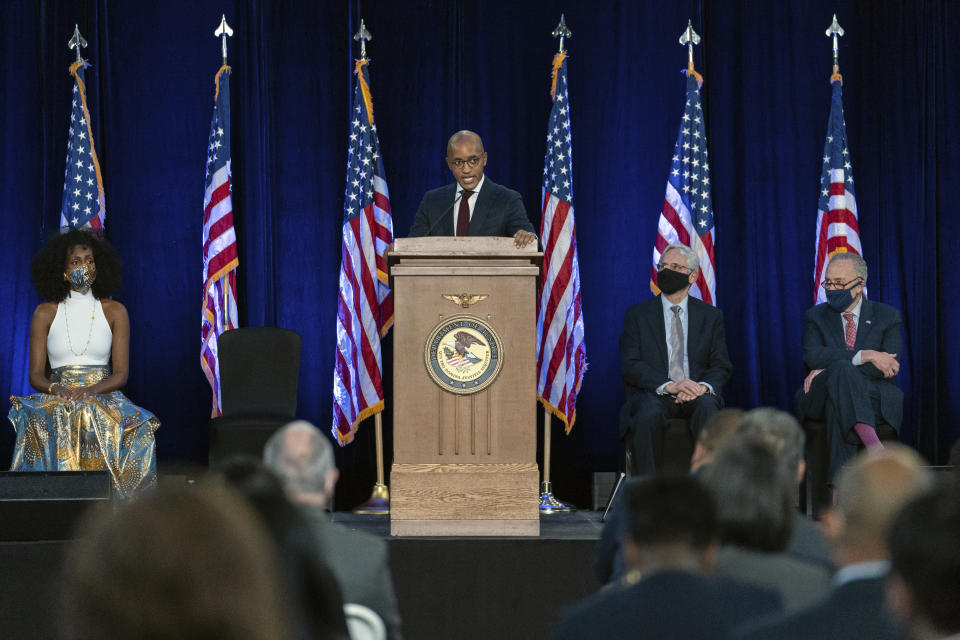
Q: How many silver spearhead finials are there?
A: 6